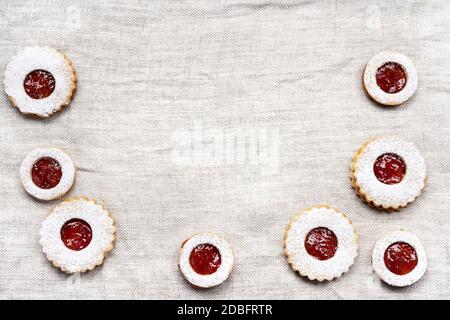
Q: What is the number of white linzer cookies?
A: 8